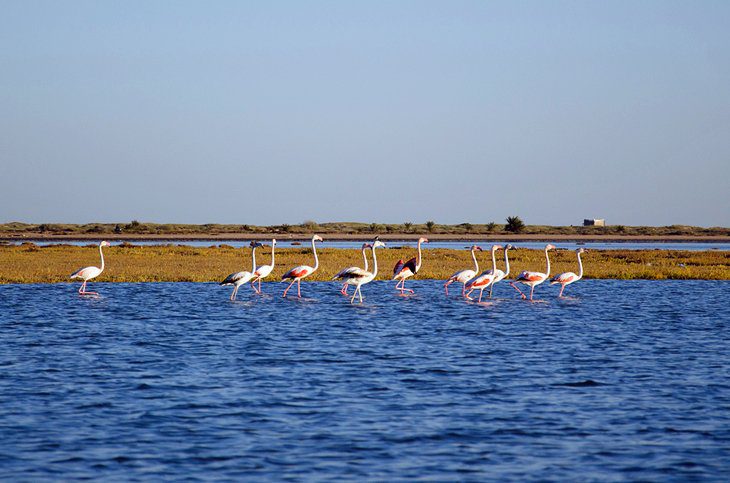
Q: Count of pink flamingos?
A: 12